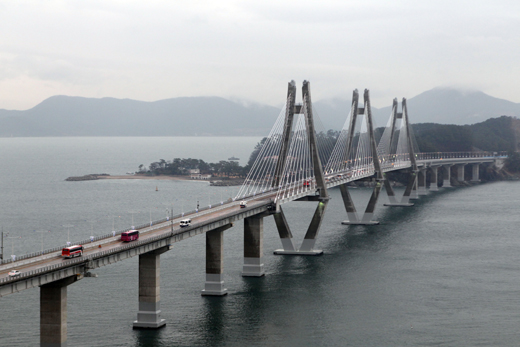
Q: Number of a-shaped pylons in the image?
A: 3